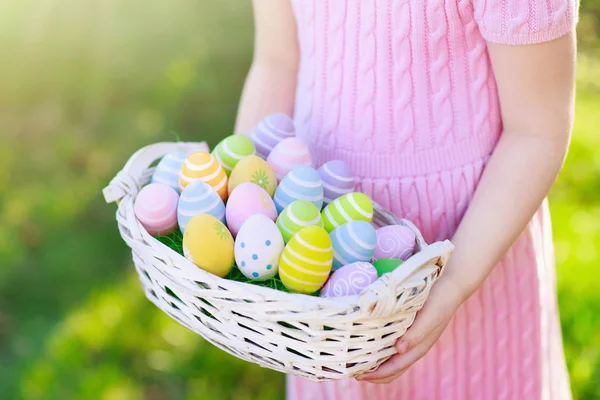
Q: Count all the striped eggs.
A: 13